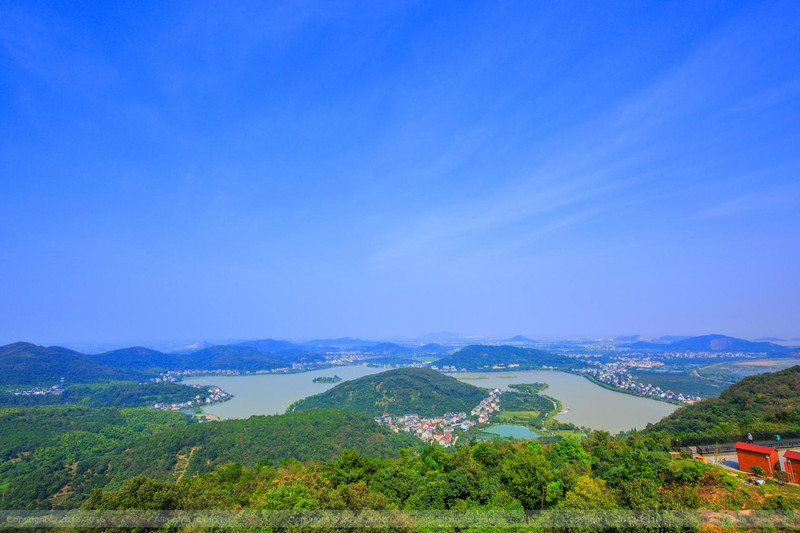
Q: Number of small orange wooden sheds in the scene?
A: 2